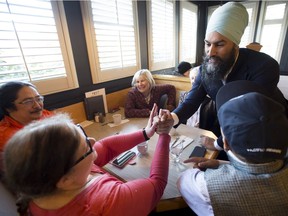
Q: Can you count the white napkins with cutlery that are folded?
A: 1